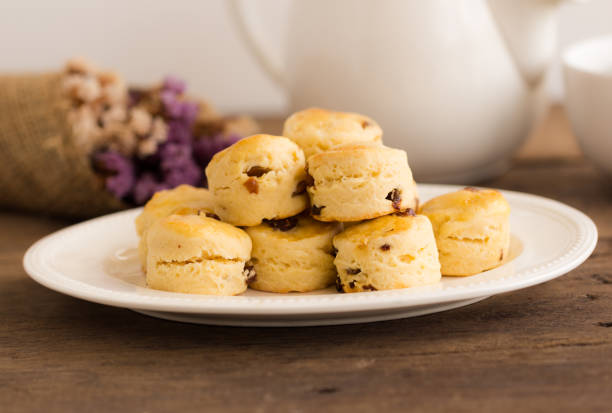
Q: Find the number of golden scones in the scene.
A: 8